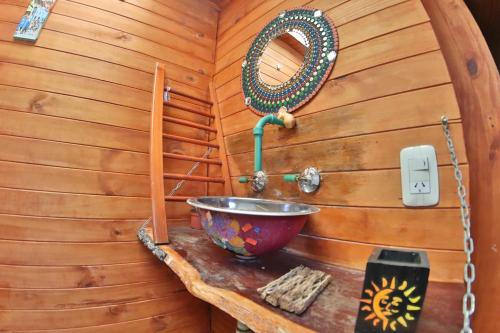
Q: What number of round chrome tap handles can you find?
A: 2